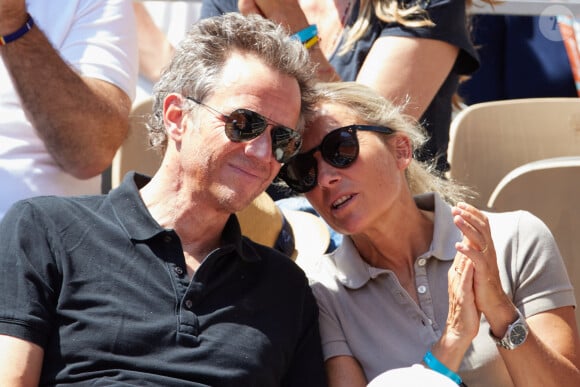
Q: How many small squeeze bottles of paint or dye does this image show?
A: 0